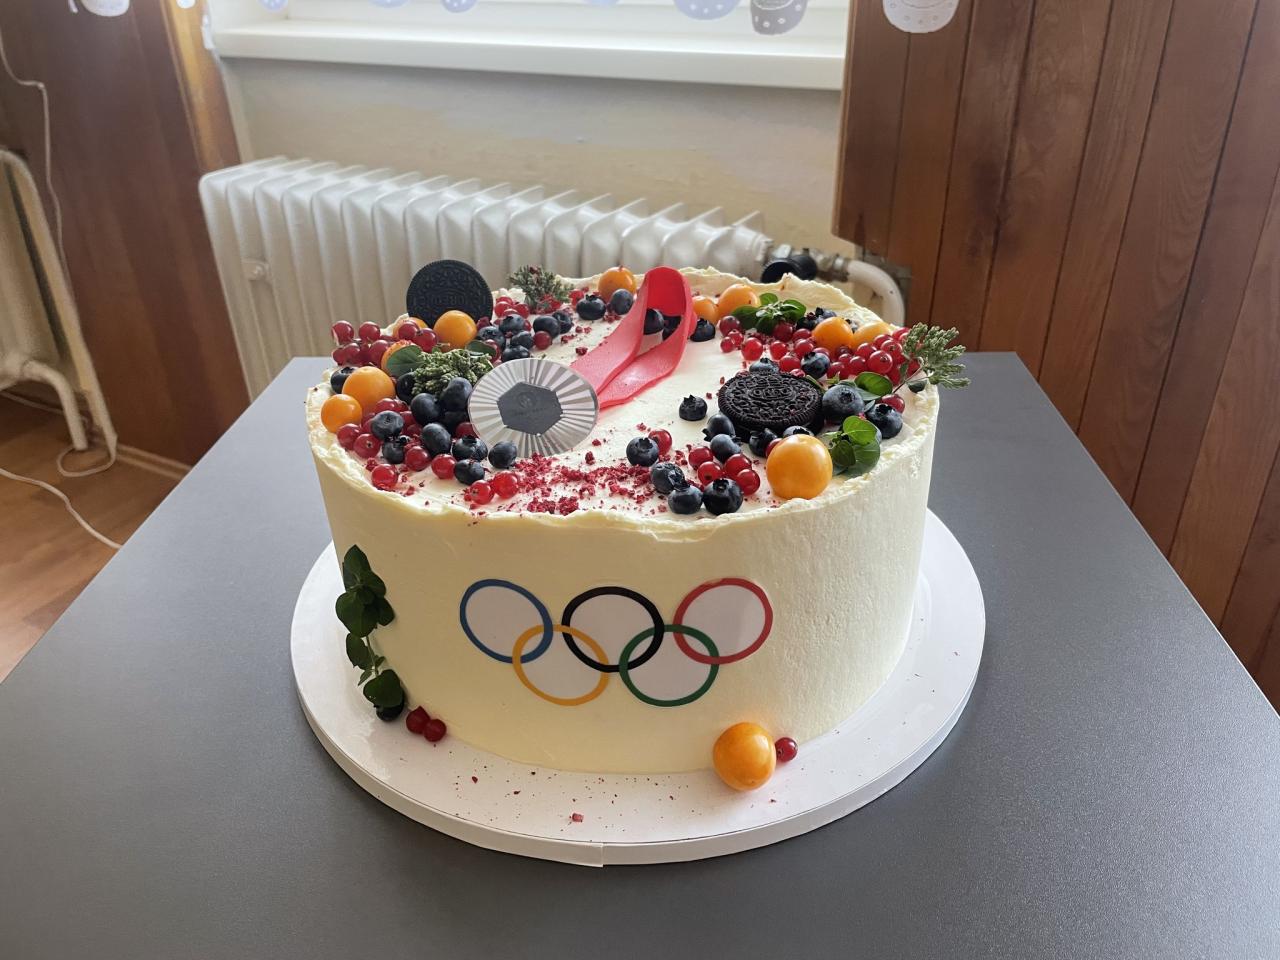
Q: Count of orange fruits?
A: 12